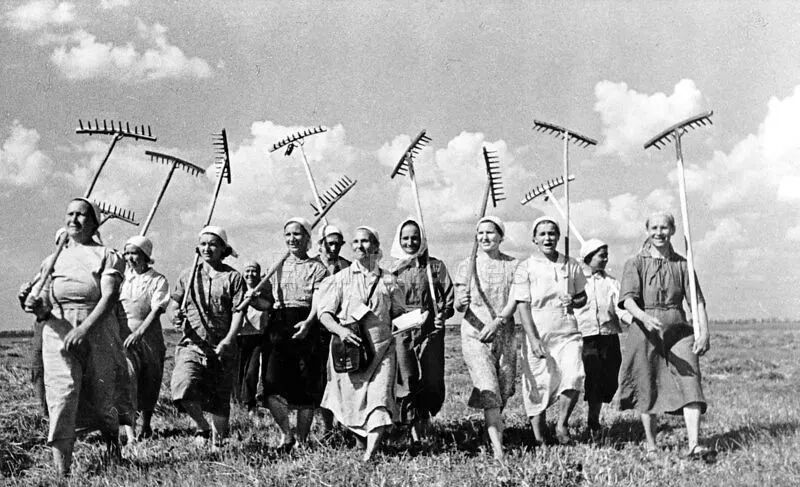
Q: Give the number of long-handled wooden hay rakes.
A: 11